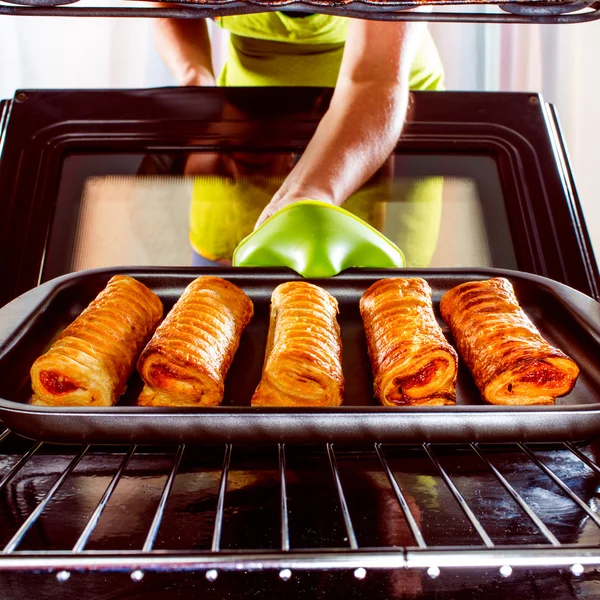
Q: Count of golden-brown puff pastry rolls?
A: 5